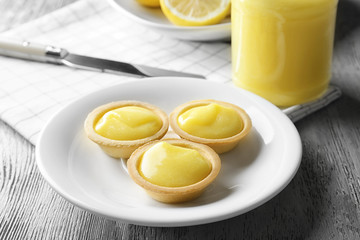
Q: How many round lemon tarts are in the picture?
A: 3